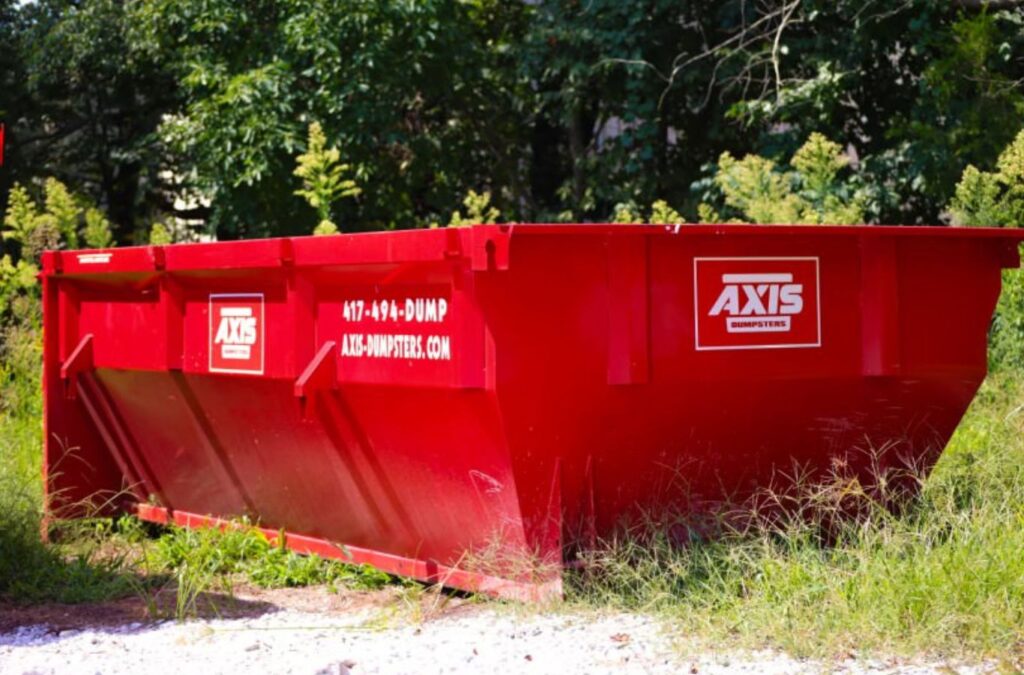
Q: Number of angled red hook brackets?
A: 2